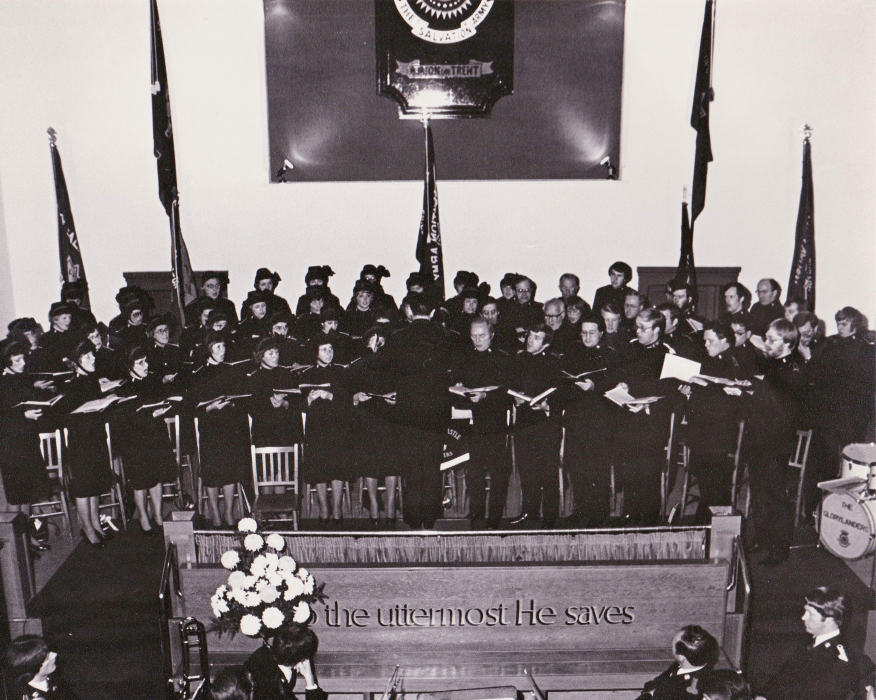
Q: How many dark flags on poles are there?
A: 7